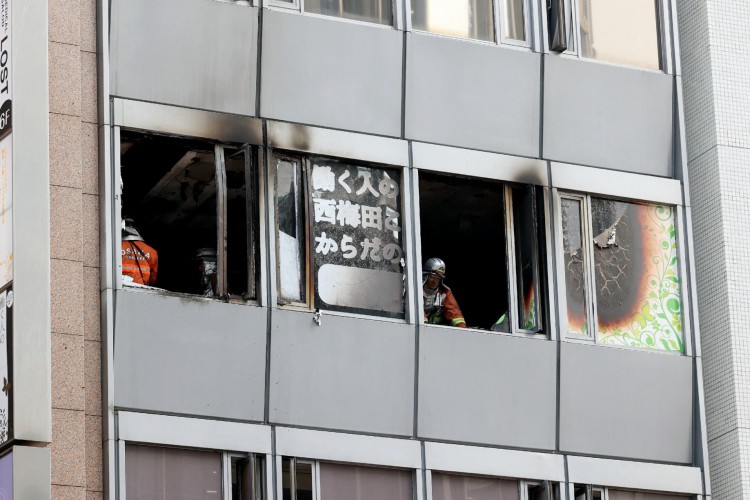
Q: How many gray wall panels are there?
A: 8